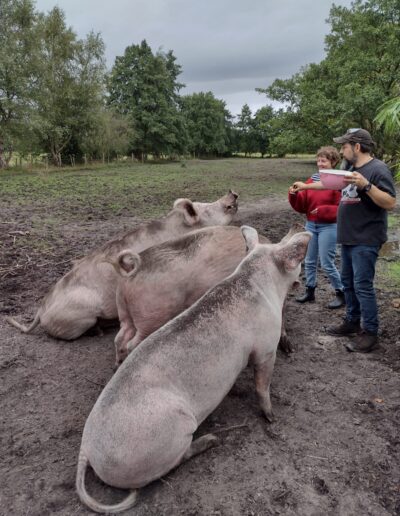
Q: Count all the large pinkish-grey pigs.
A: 3